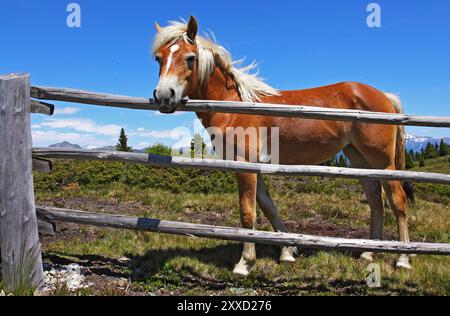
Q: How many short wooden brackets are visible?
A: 3